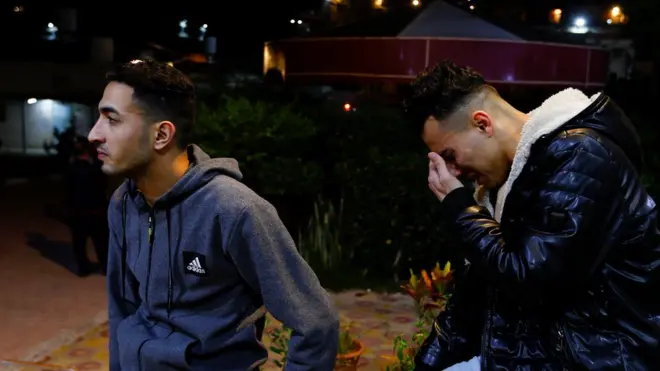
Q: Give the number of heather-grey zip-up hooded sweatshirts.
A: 1